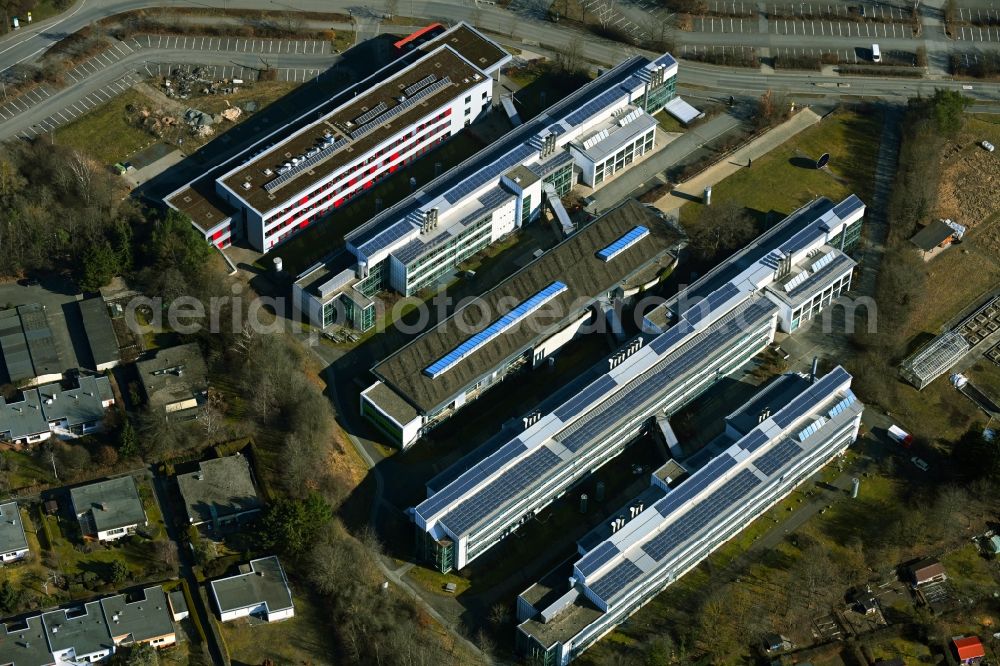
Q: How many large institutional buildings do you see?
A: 5